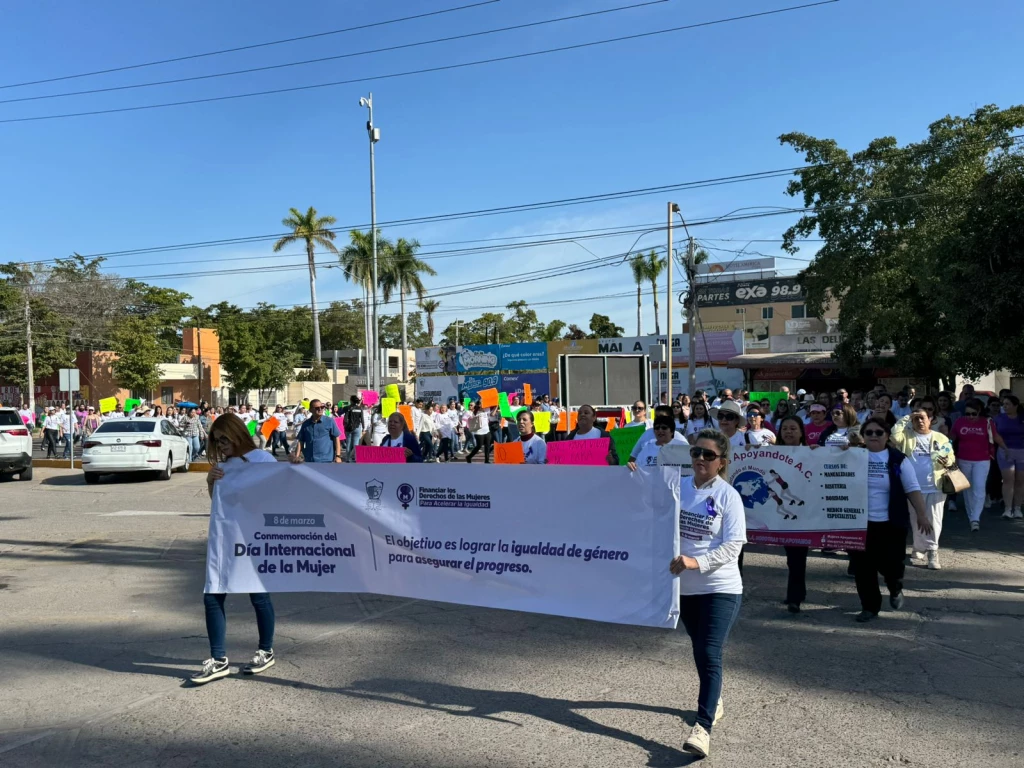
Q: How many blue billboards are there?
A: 4